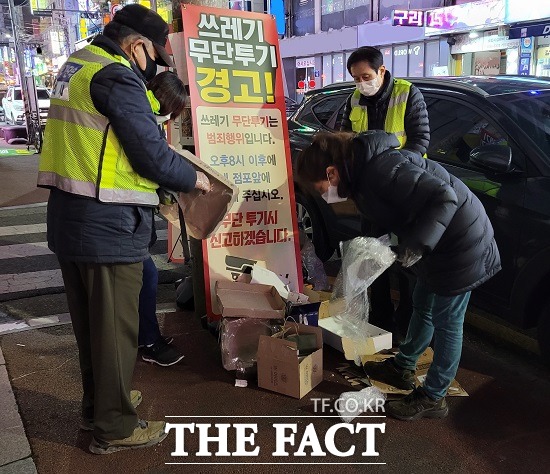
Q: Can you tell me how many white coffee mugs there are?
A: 0